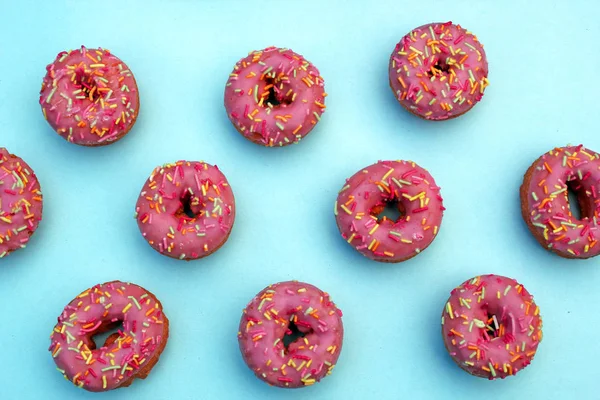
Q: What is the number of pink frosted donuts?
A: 10